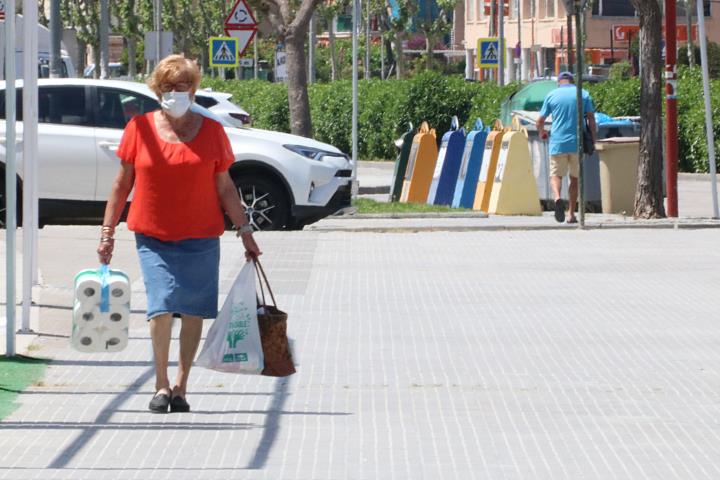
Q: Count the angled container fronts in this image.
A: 6